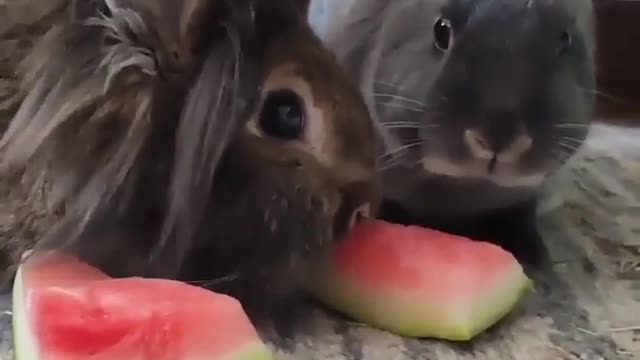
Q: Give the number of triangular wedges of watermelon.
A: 2